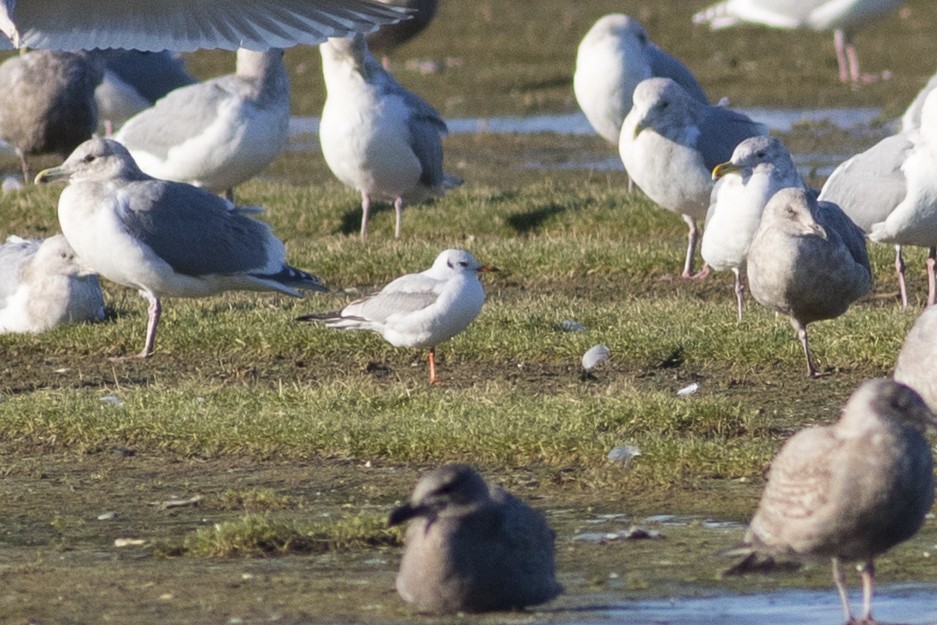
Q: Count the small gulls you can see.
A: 1